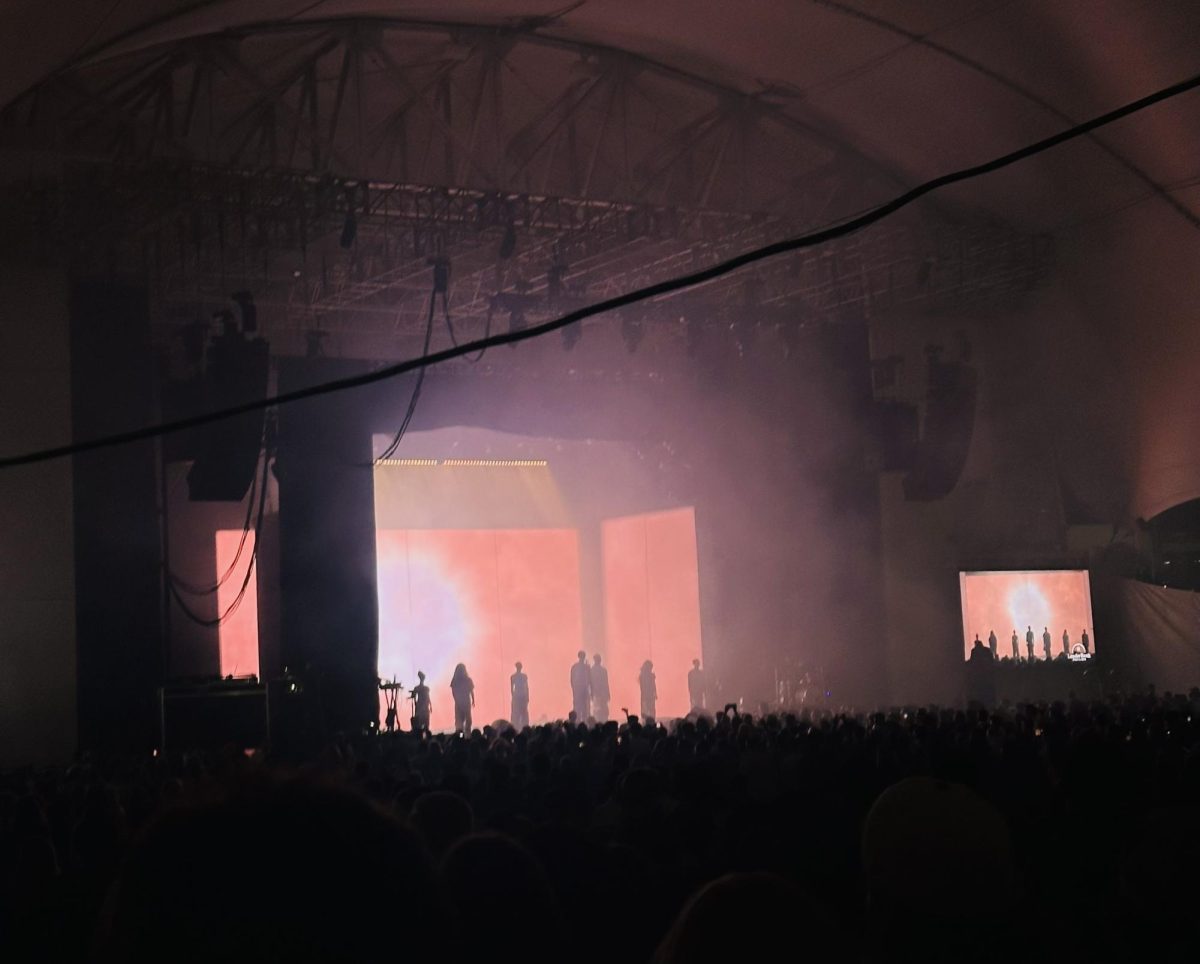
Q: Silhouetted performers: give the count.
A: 7